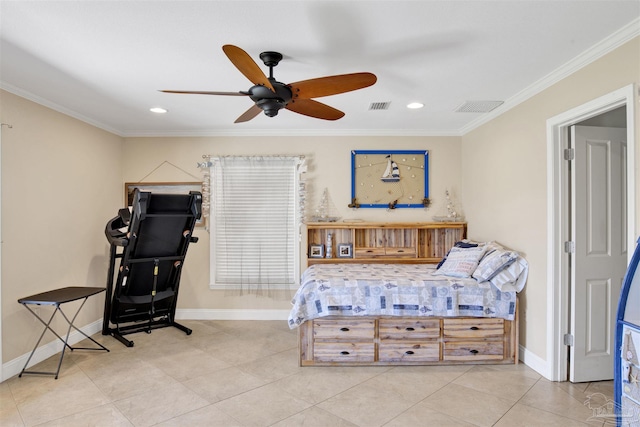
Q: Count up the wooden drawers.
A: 8